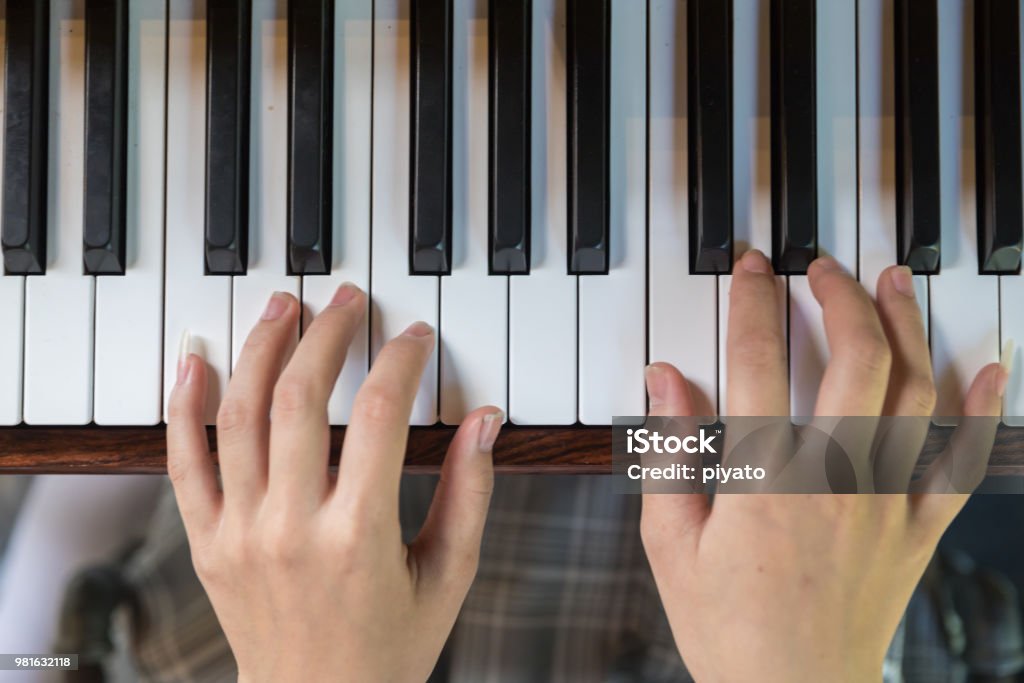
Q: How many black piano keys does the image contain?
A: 11